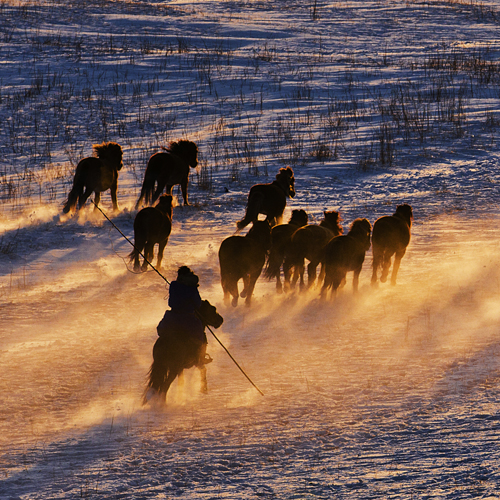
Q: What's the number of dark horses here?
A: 10